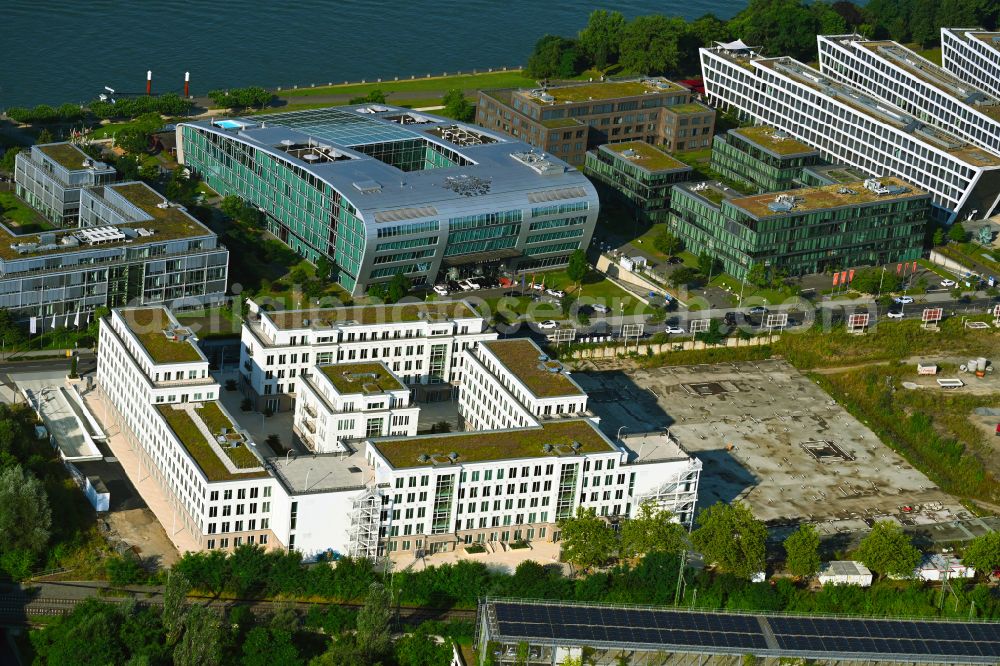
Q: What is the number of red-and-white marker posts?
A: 2